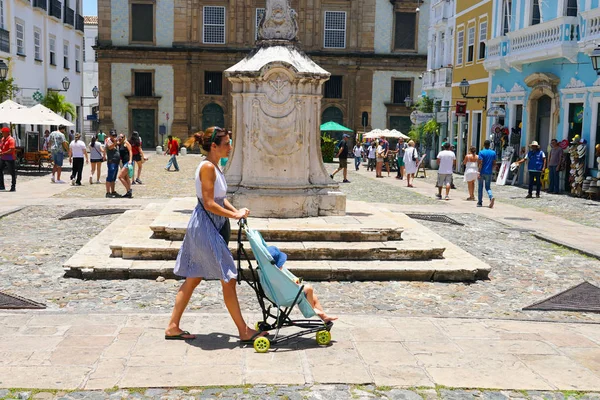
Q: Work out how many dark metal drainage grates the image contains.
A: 4